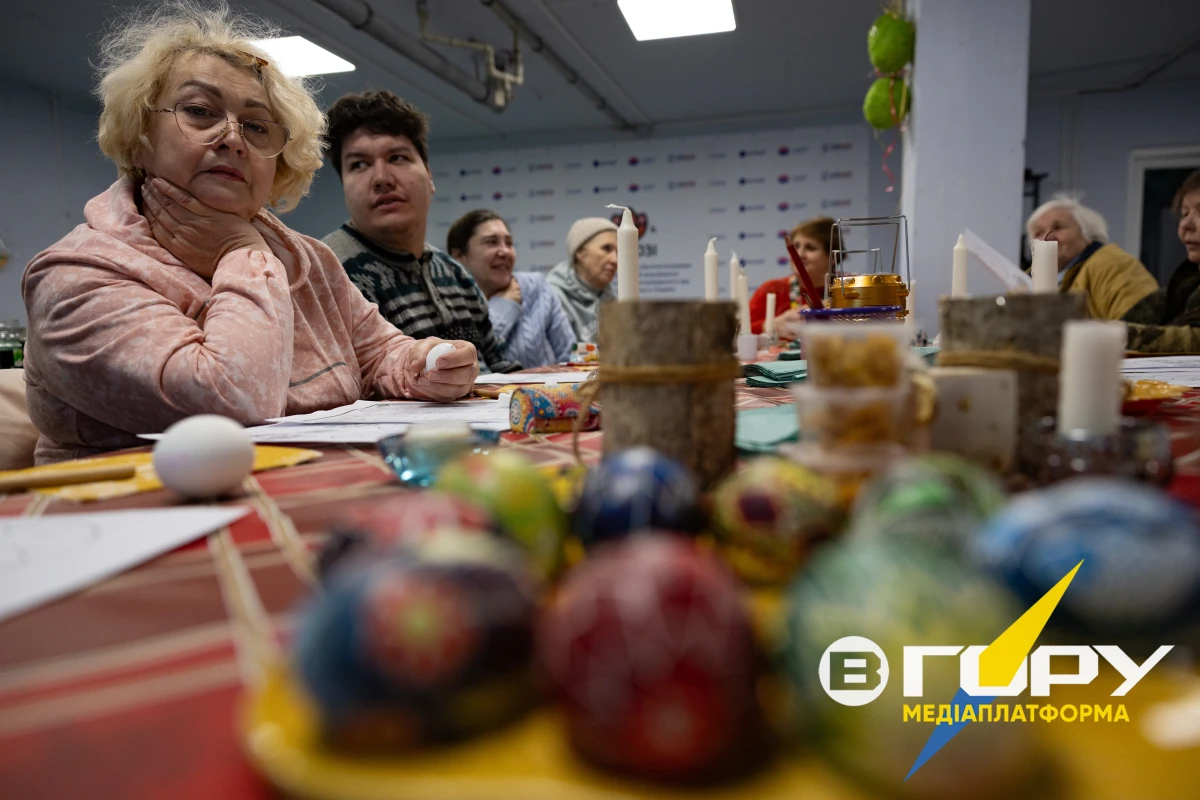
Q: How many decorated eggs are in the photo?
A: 9